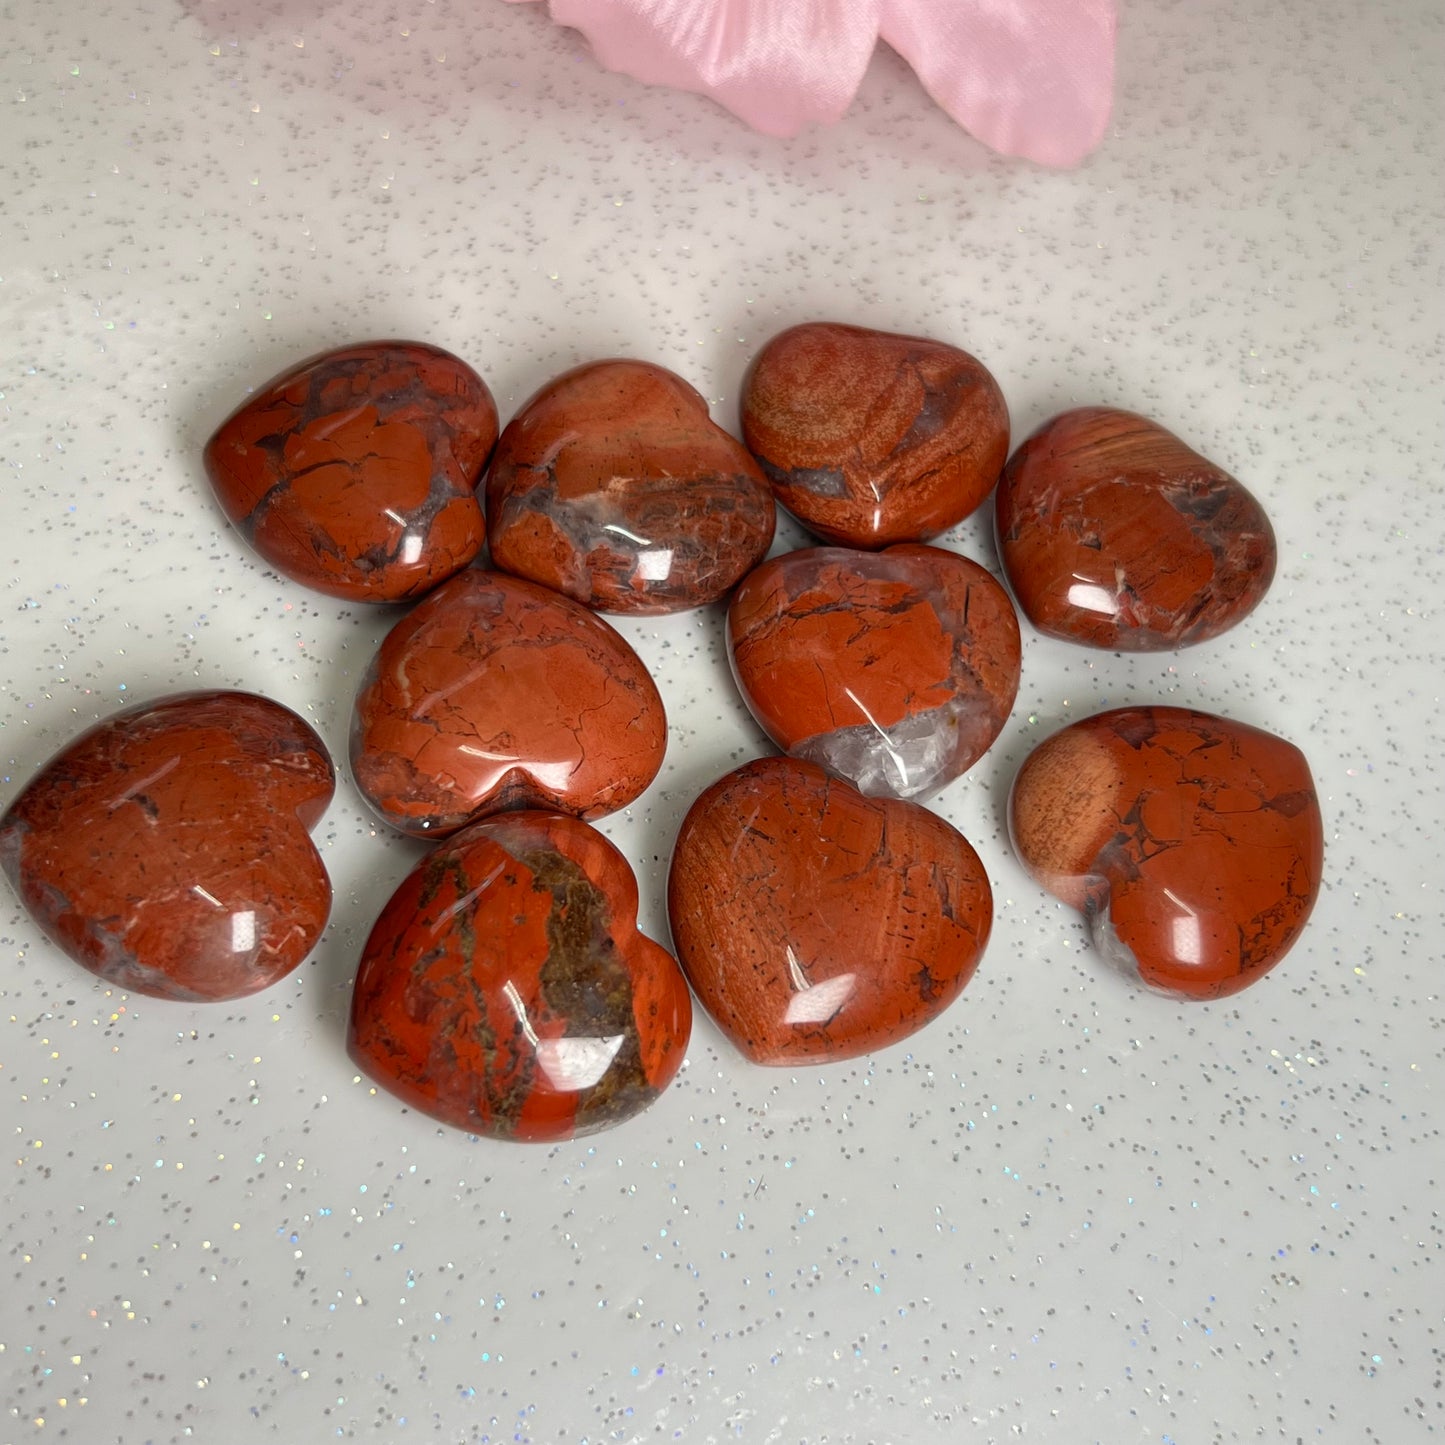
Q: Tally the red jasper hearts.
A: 10